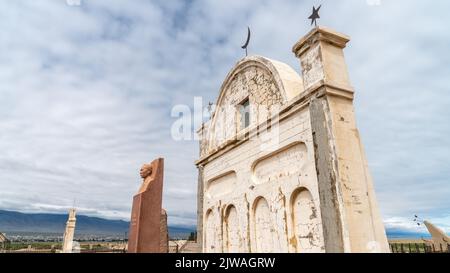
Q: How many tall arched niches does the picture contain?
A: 4